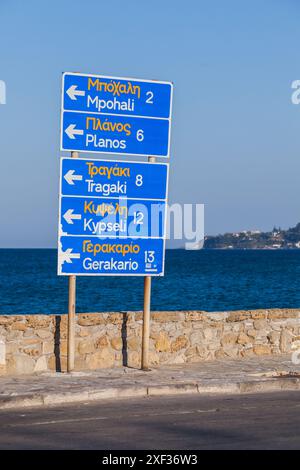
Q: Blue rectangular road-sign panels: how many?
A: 5